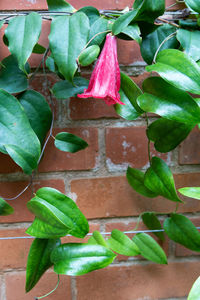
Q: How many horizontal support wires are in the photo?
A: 2